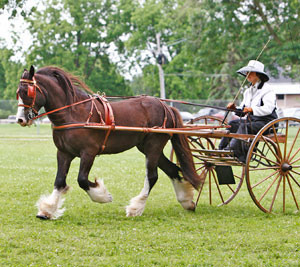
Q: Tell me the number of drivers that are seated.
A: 1